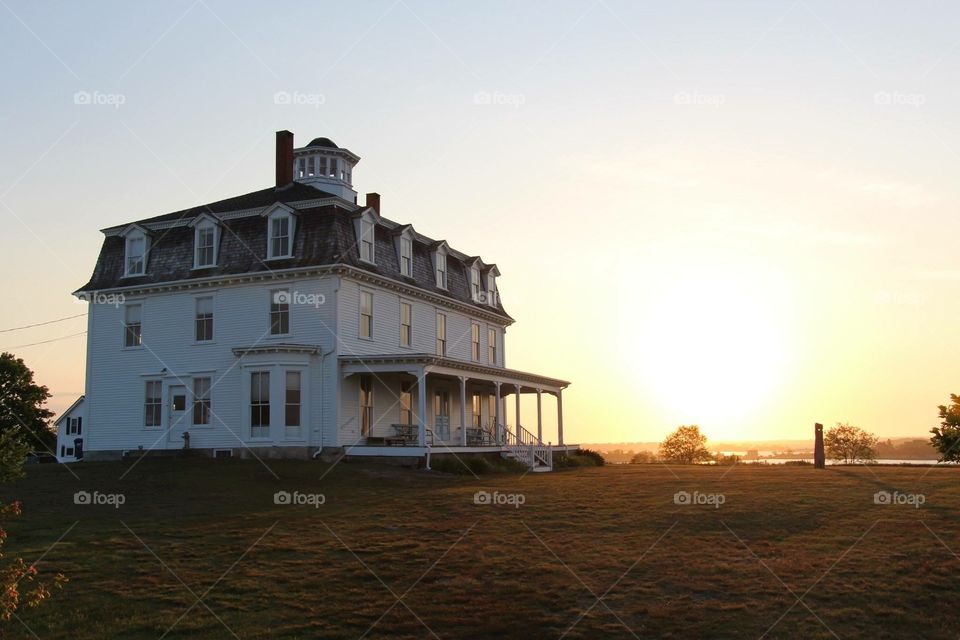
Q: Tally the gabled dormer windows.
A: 8